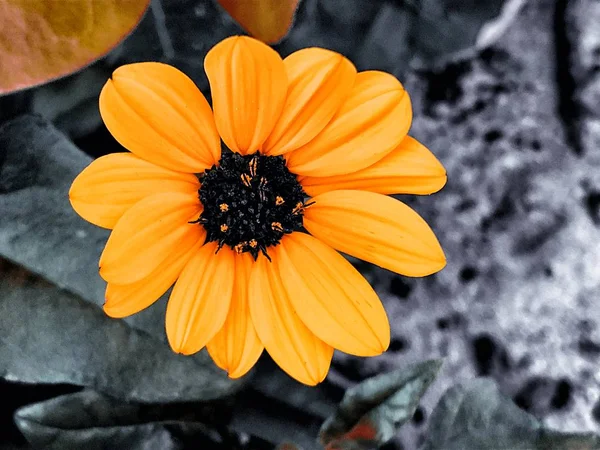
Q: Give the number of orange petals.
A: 13